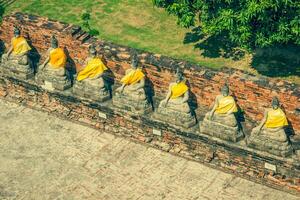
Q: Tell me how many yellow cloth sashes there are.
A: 7